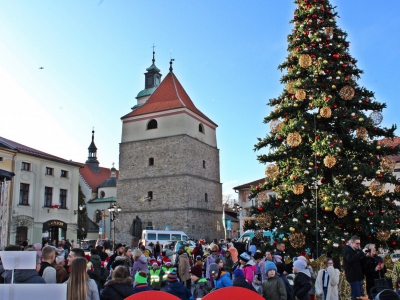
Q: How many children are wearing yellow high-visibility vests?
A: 2